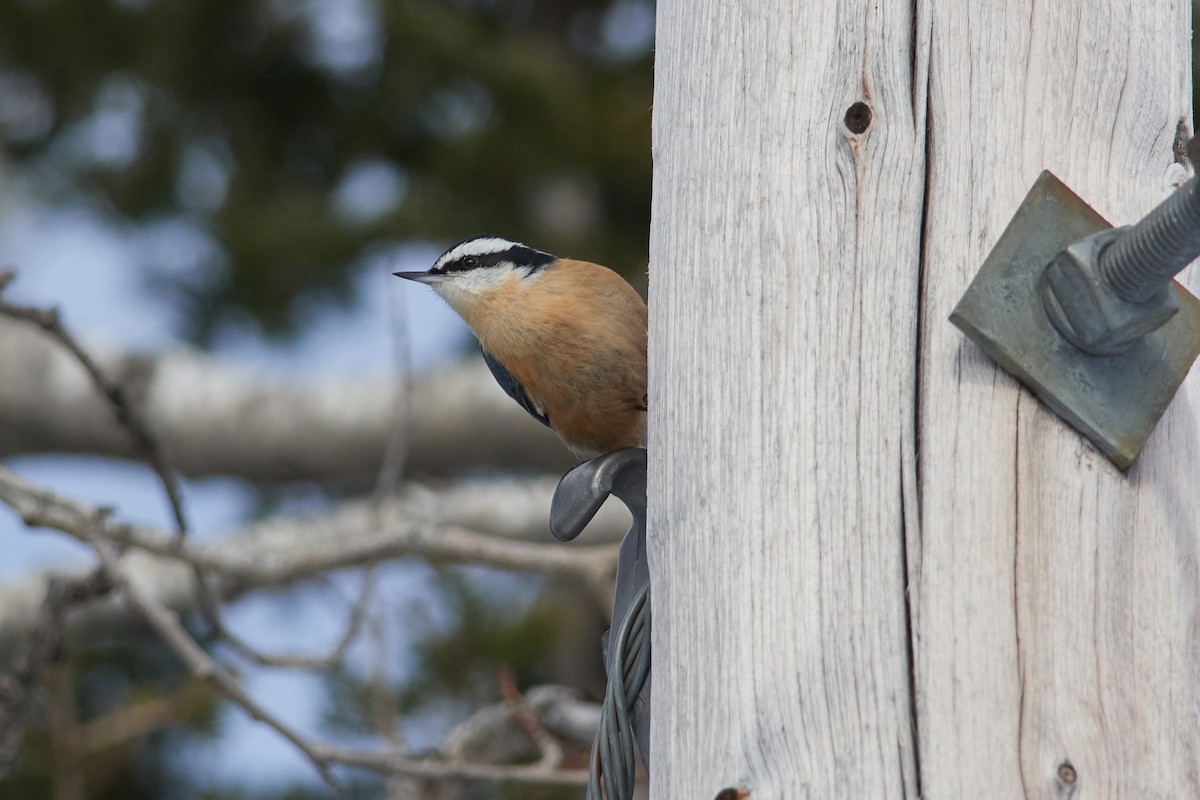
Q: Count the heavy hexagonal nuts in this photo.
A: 1